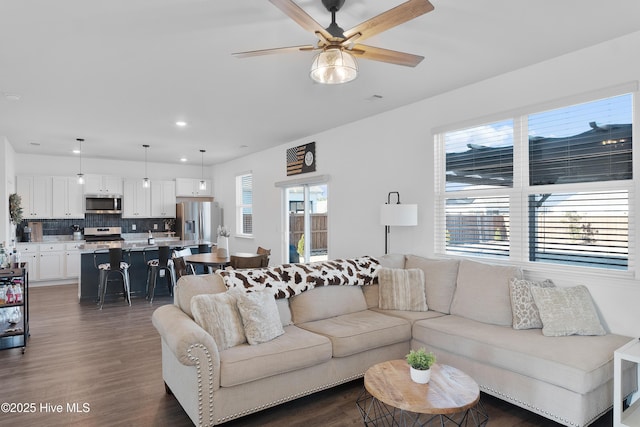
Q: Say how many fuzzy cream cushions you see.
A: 3